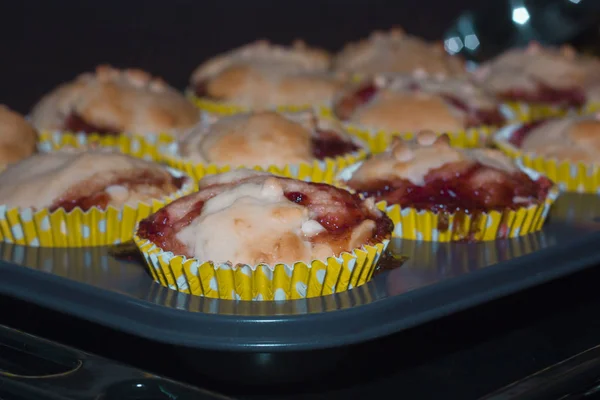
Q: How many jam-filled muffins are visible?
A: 11